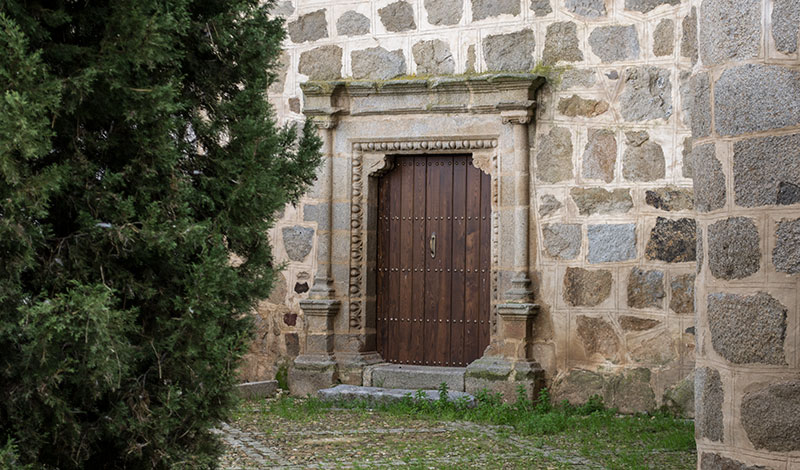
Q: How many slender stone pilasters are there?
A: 2